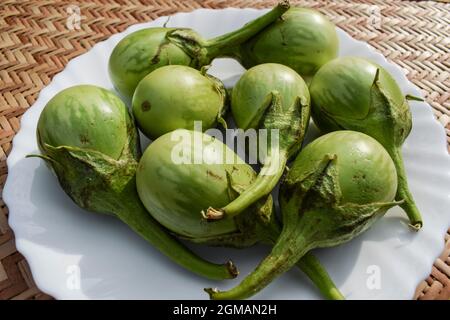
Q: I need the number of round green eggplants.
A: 8